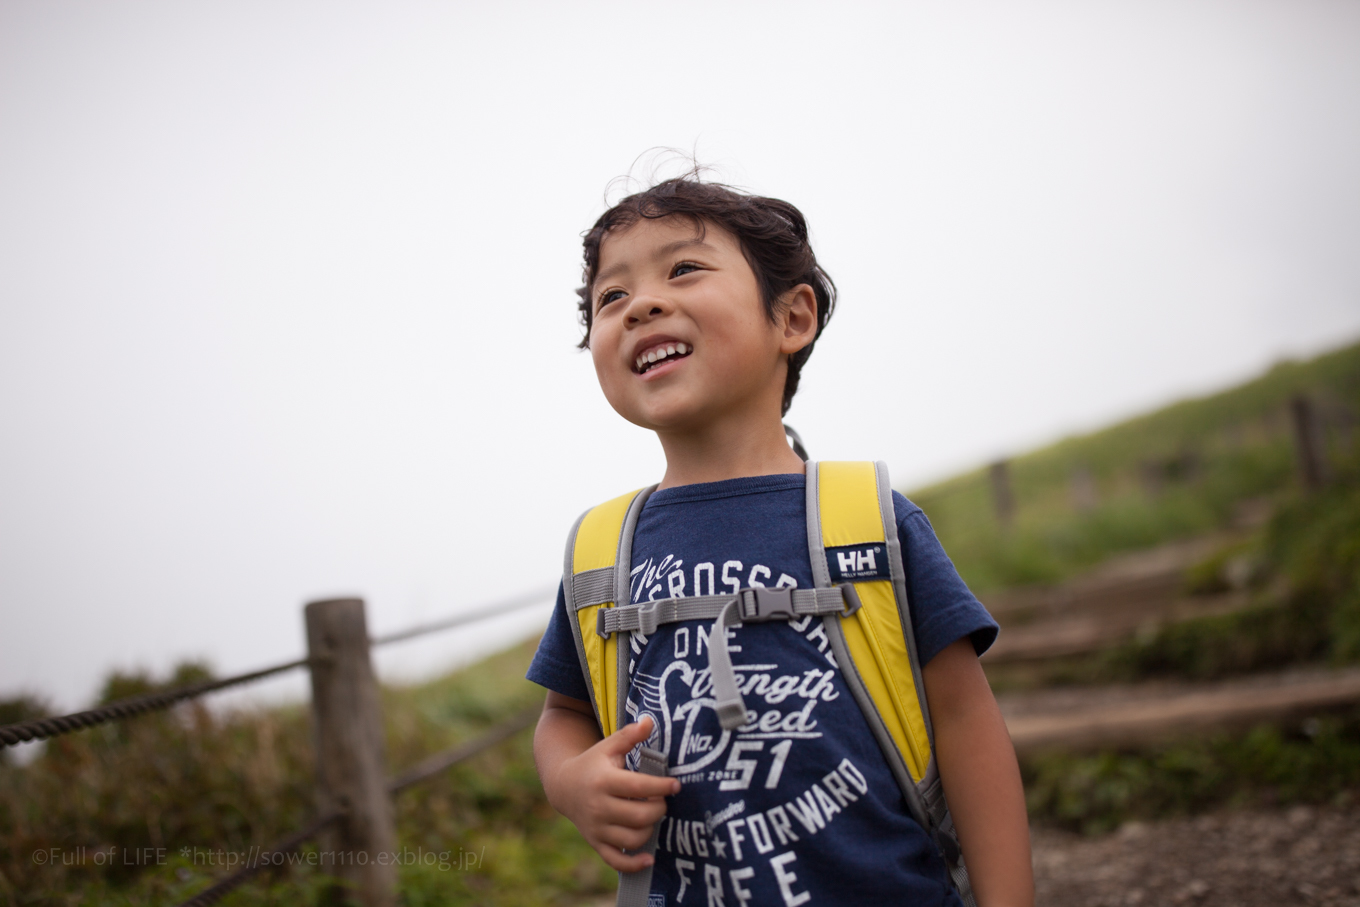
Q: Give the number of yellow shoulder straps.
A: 2